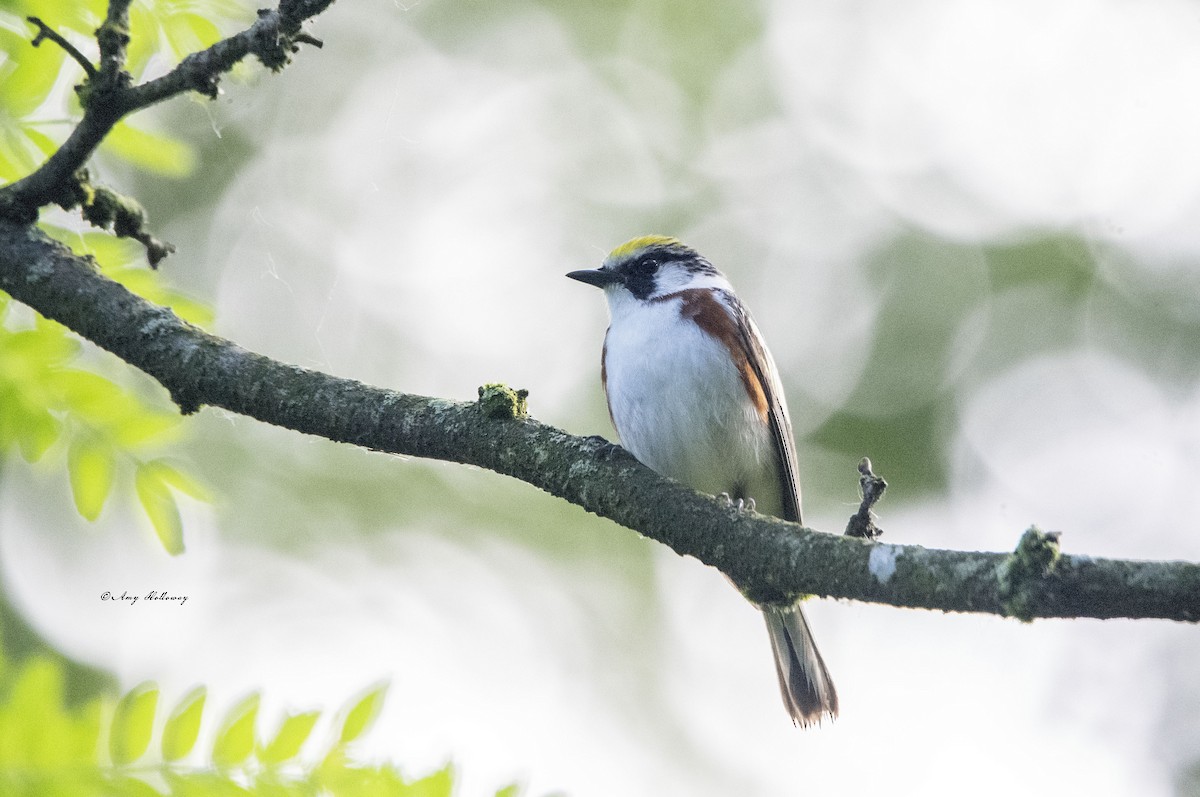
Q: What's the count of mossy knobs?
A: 2